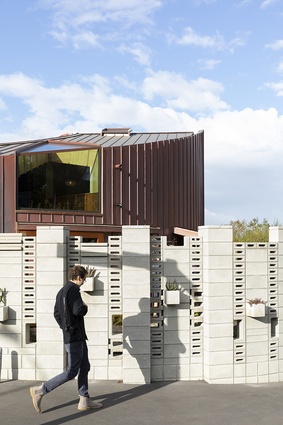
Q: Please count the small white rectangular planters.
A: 4